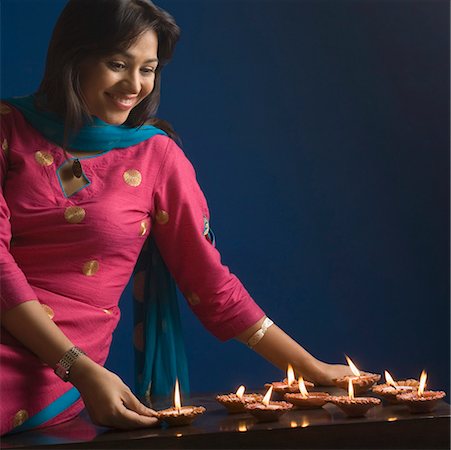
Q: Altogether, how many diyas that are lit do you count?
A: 9